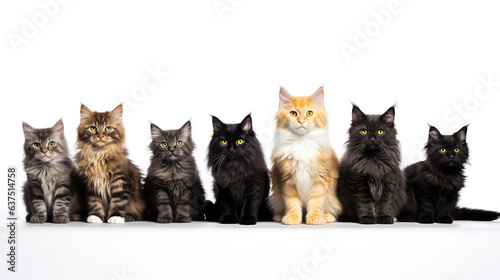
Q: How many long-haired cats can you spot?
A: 7